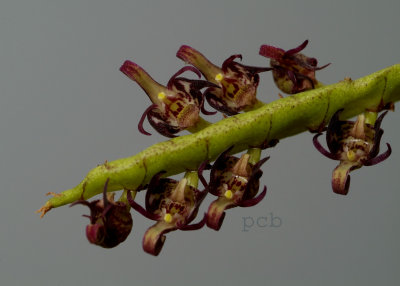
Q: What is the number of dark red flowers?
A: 7